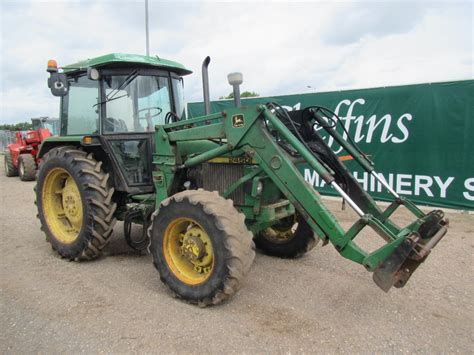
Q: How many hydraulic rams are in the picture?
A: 3